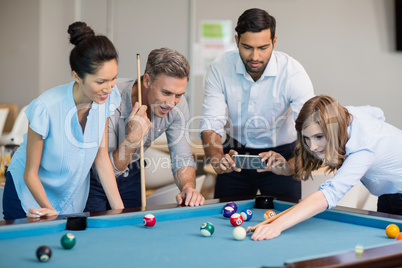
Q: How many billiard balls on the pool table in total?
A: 12